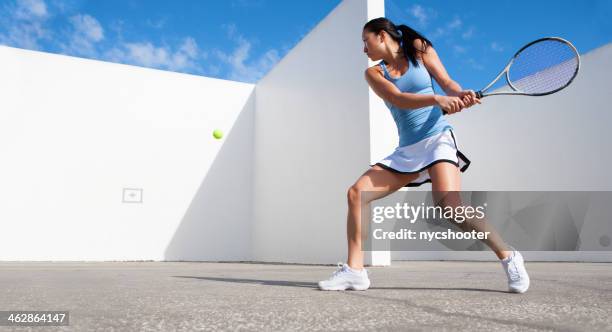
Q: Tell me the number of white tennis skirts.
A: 1